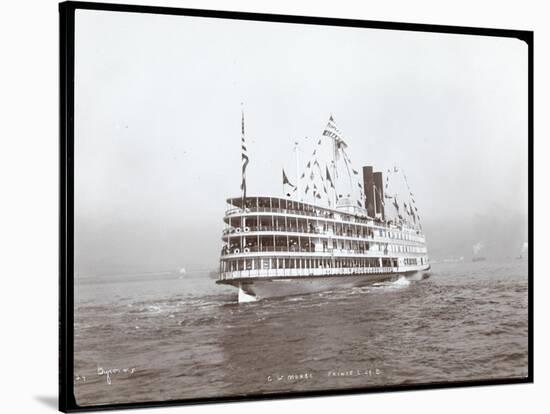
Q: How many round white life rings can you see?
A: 4